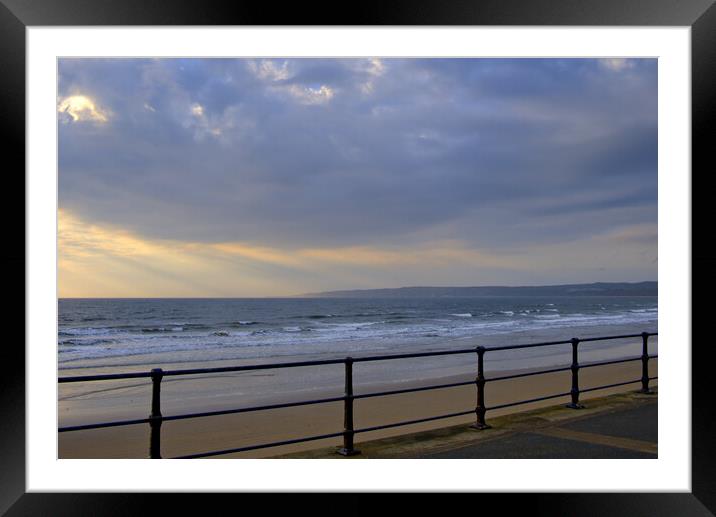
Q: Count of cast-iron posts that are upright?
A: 5